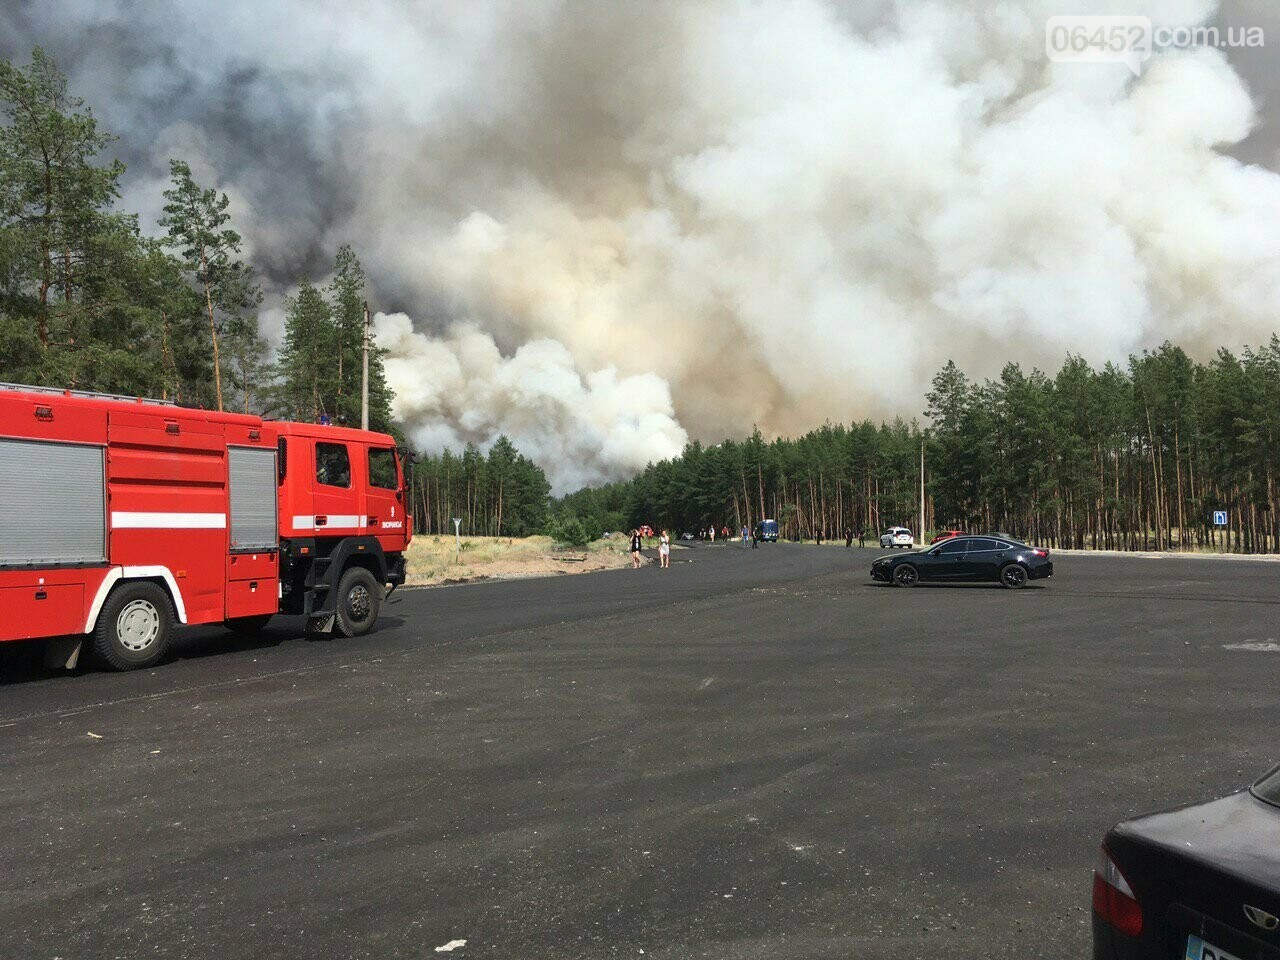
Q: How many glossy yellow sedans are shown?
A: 0